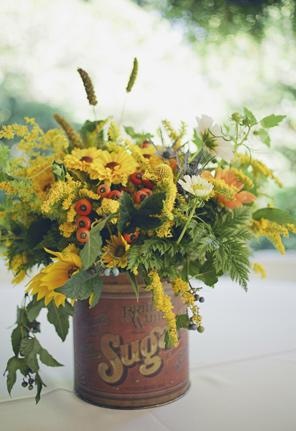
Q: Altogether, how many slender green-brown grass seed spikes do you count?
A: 3